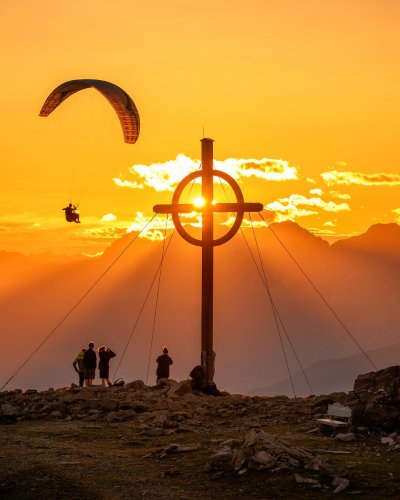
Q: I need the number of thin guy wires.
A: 6